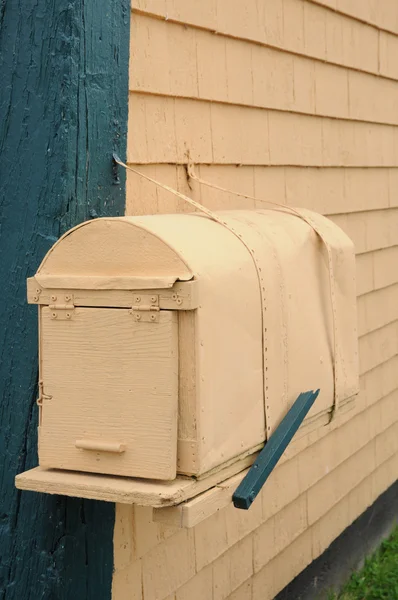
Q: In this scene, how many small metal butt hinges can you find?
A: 2